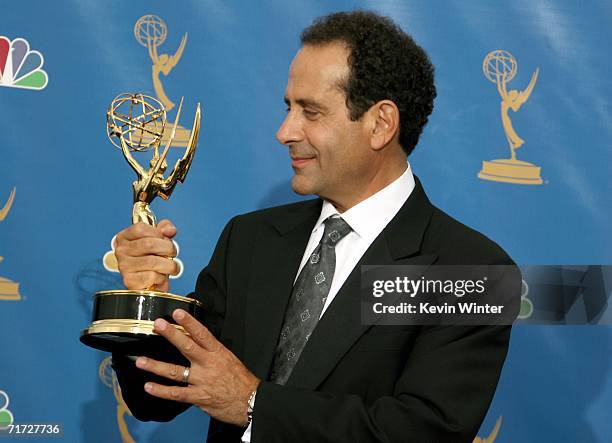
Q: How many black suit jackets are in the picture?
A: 1